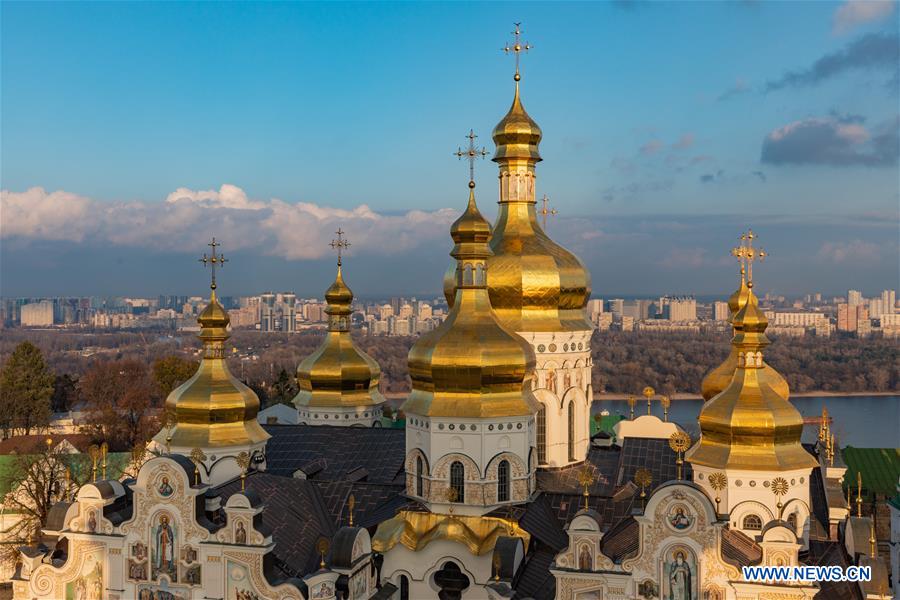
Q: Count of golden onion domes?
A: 6